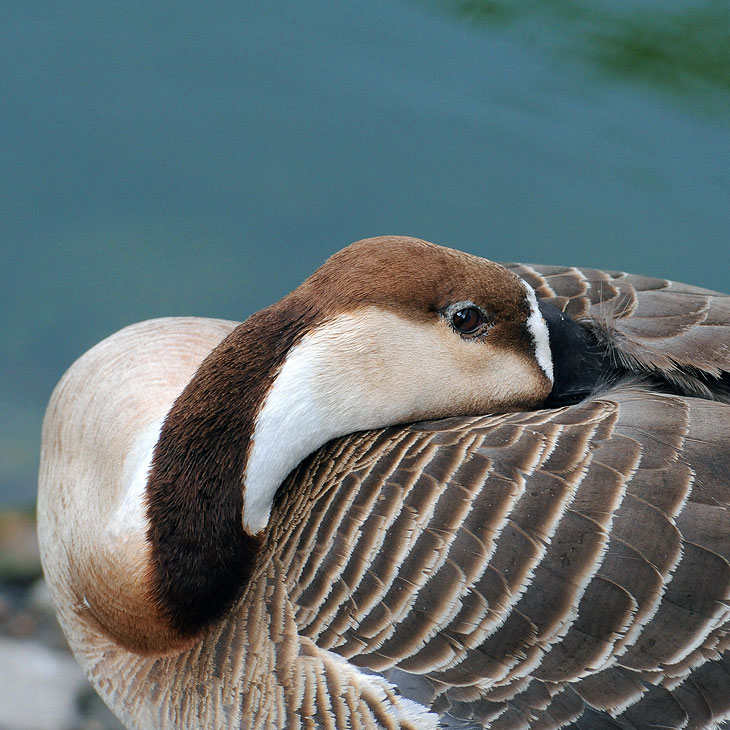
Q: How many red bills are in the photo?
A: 0